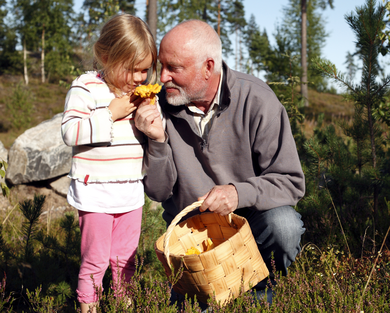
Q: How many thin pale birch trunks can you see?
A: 2